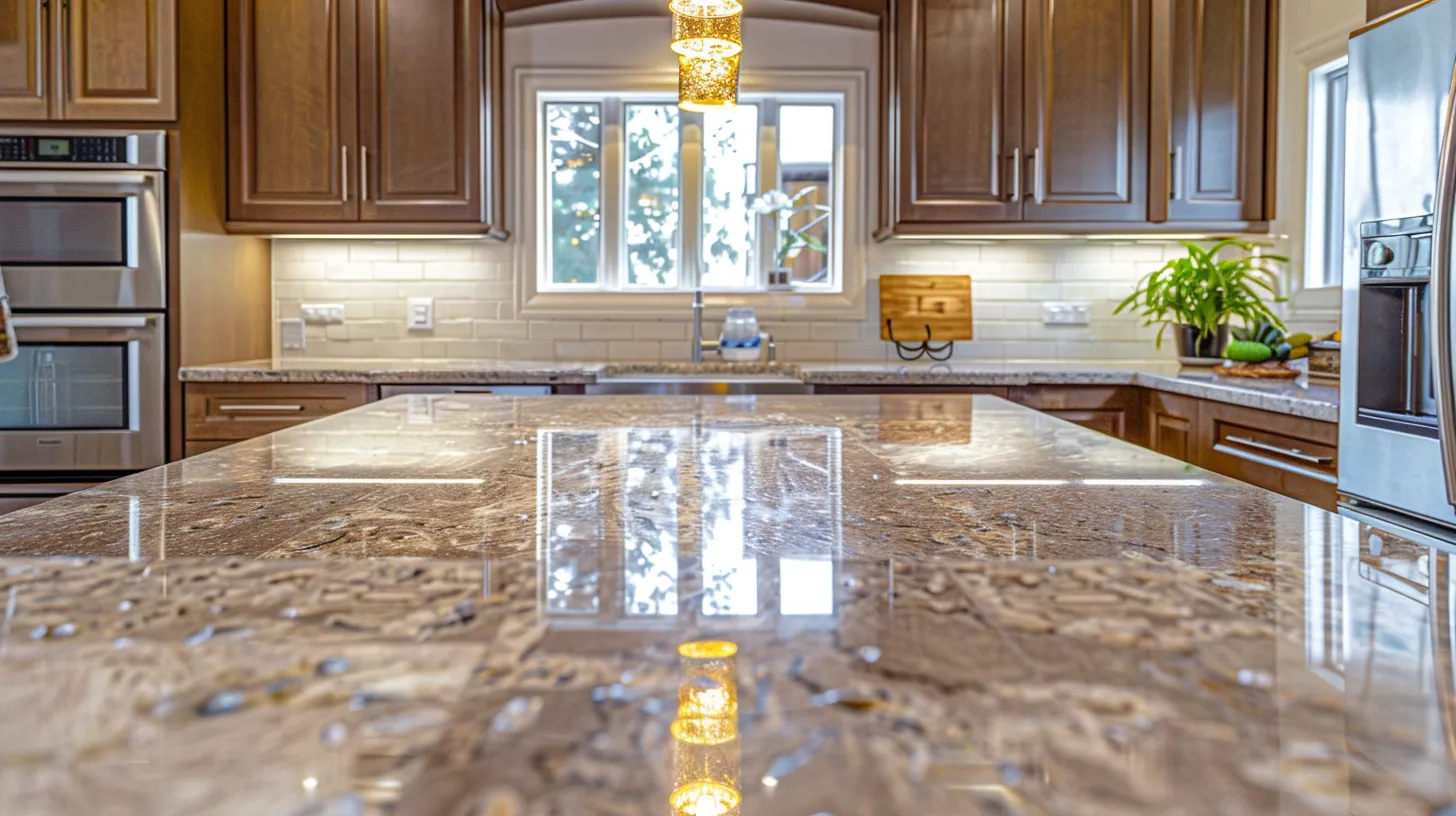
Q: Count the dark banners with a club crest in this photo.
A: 0